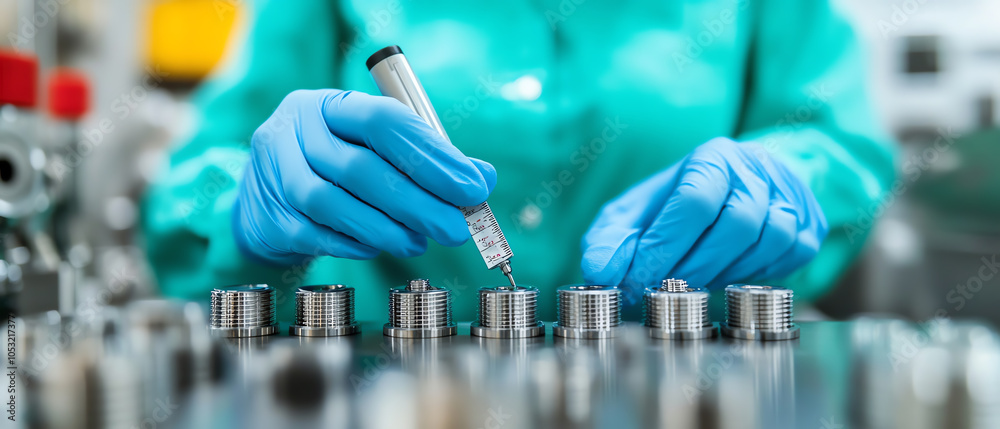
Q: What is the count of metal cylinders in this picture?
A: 7